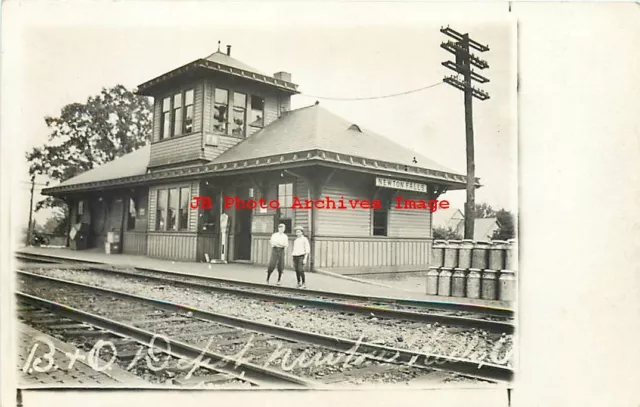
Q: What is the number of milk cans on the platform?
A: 12